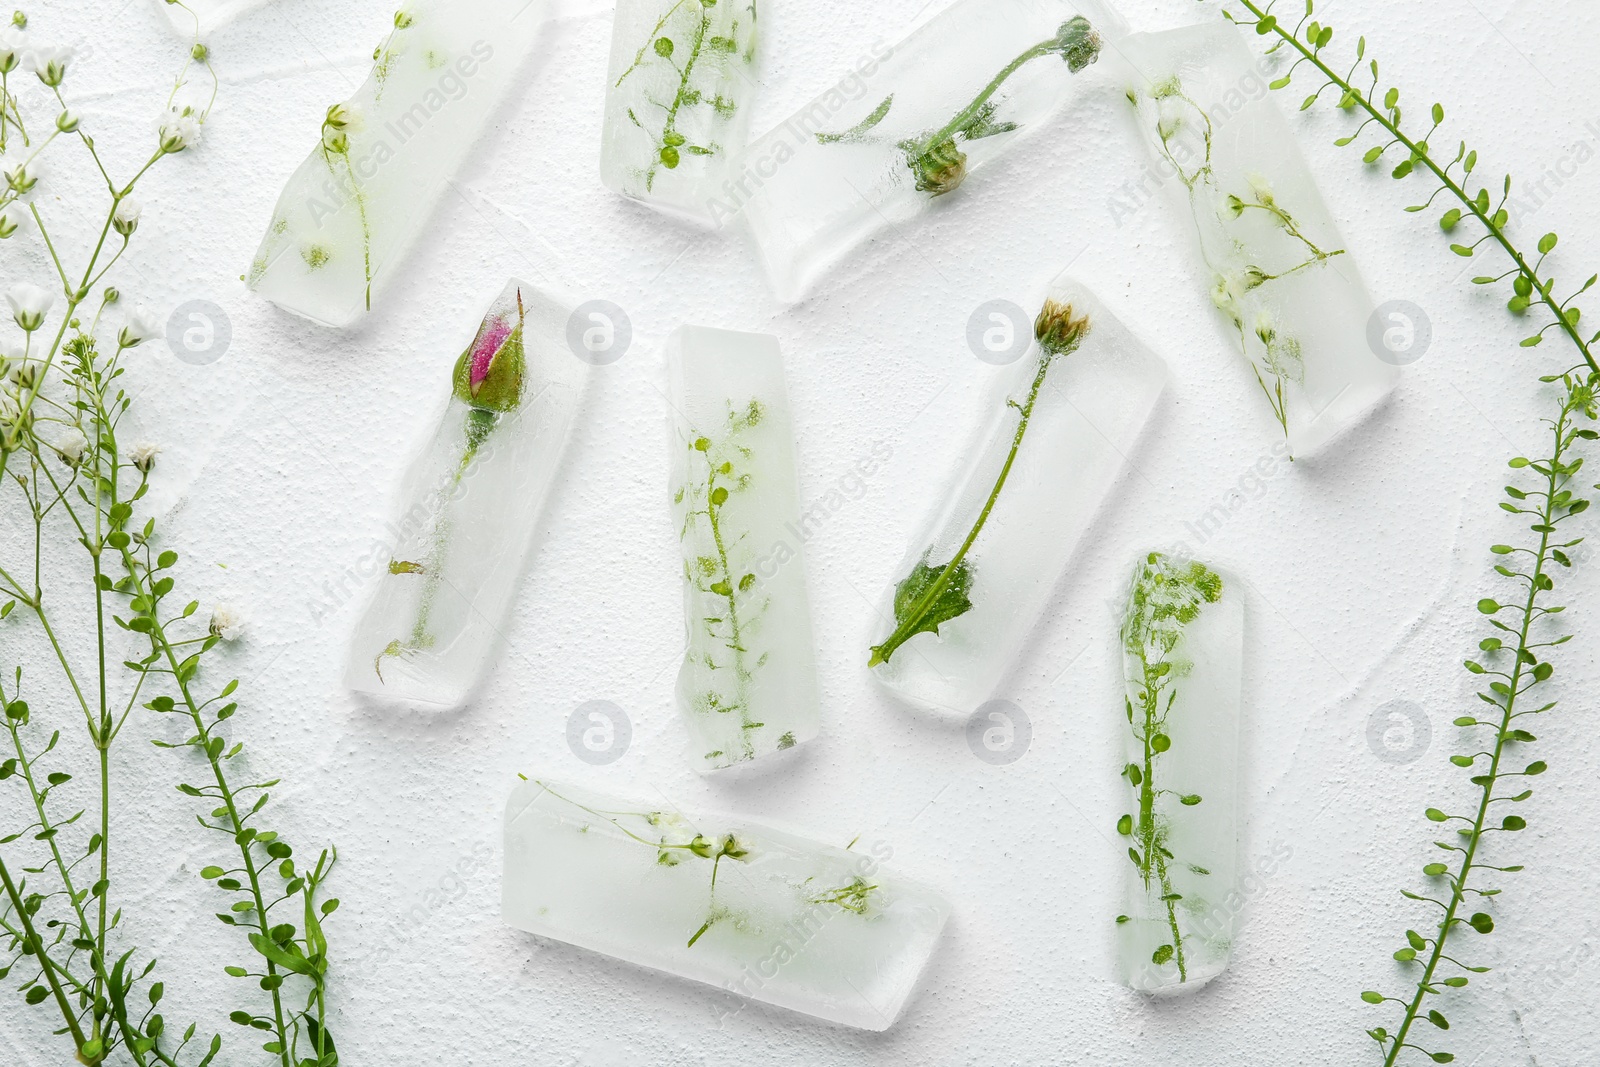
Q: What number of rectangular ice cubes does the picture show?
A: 9